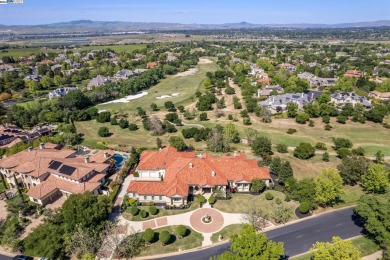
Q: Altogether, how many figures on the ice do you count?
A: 0